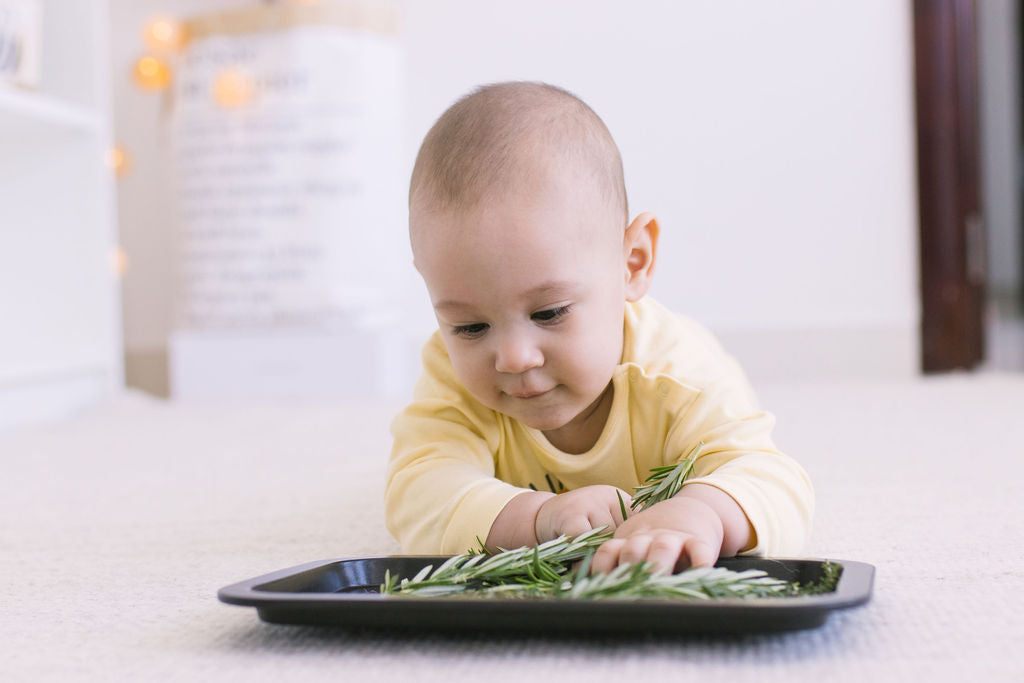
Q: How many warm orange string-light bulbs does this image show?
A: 5